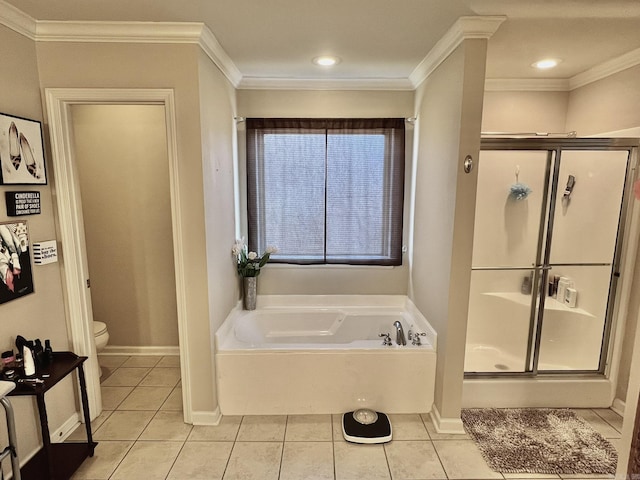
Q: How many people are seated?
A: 0